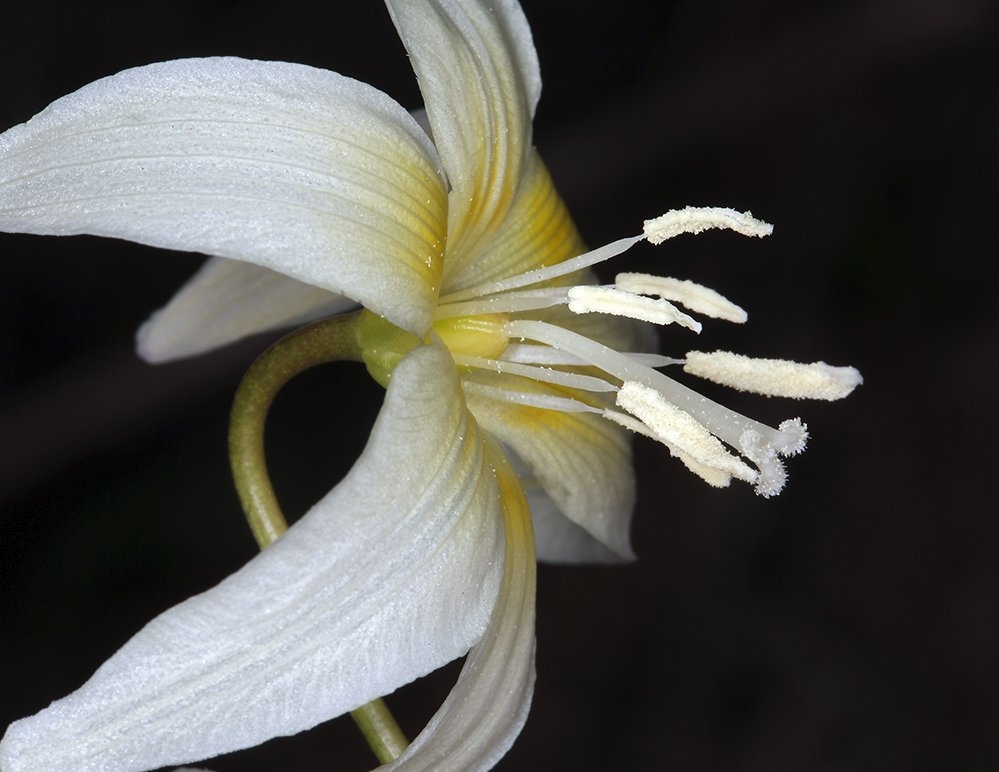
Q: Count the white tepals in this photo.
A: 6